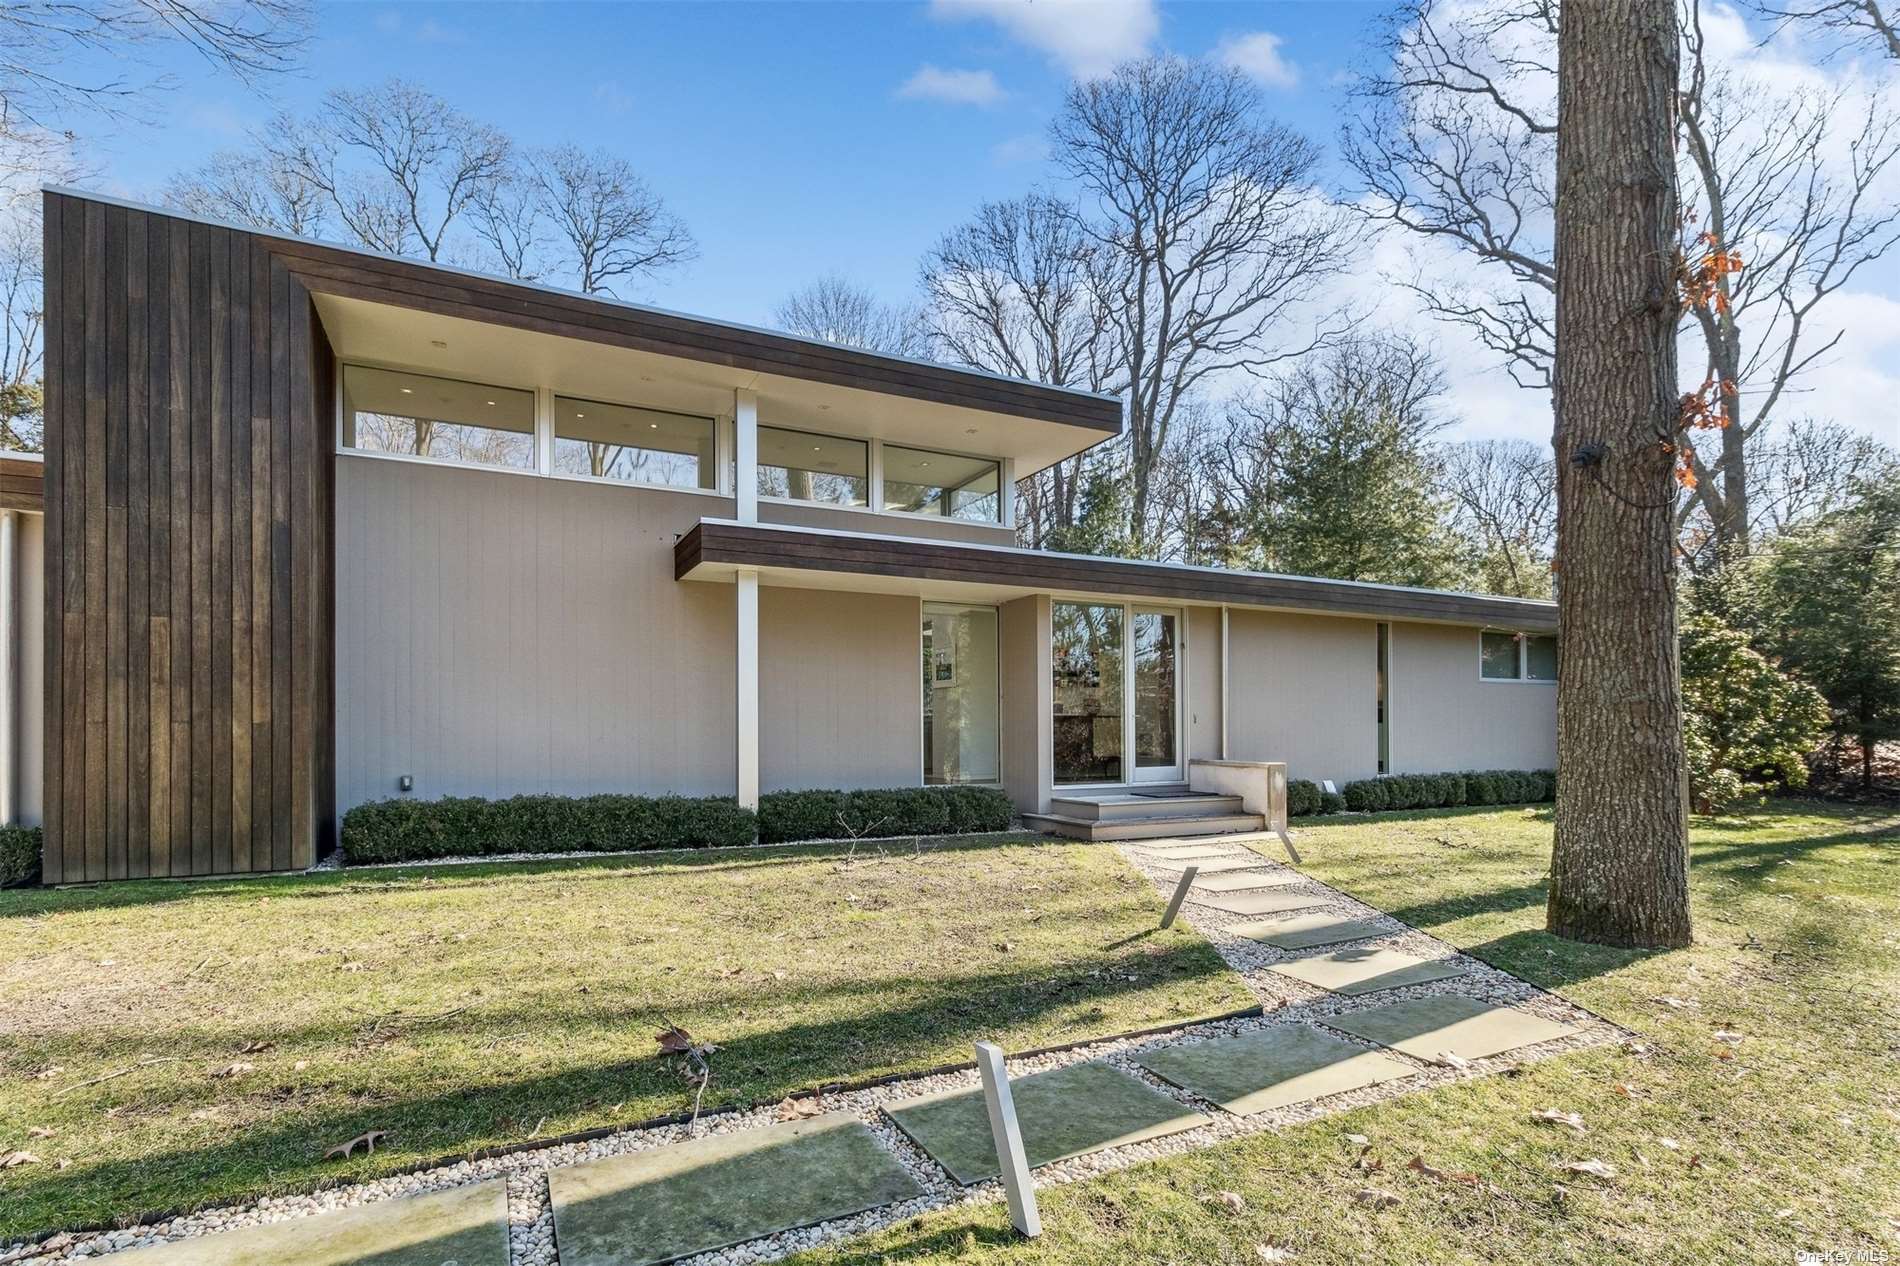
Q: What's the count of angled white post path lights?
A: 3